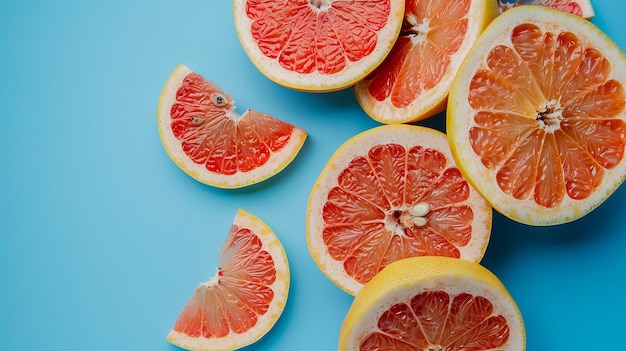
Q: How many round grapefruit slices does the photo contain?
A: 5